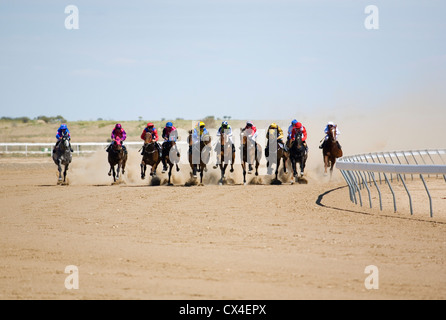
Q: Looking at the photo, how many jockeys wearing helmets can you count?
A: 11